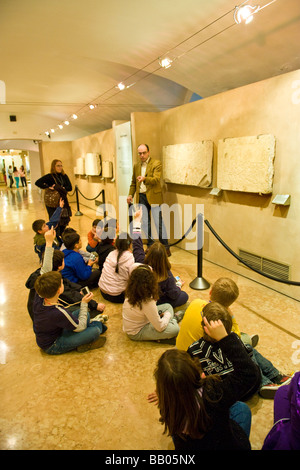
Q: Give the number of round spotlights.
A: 9